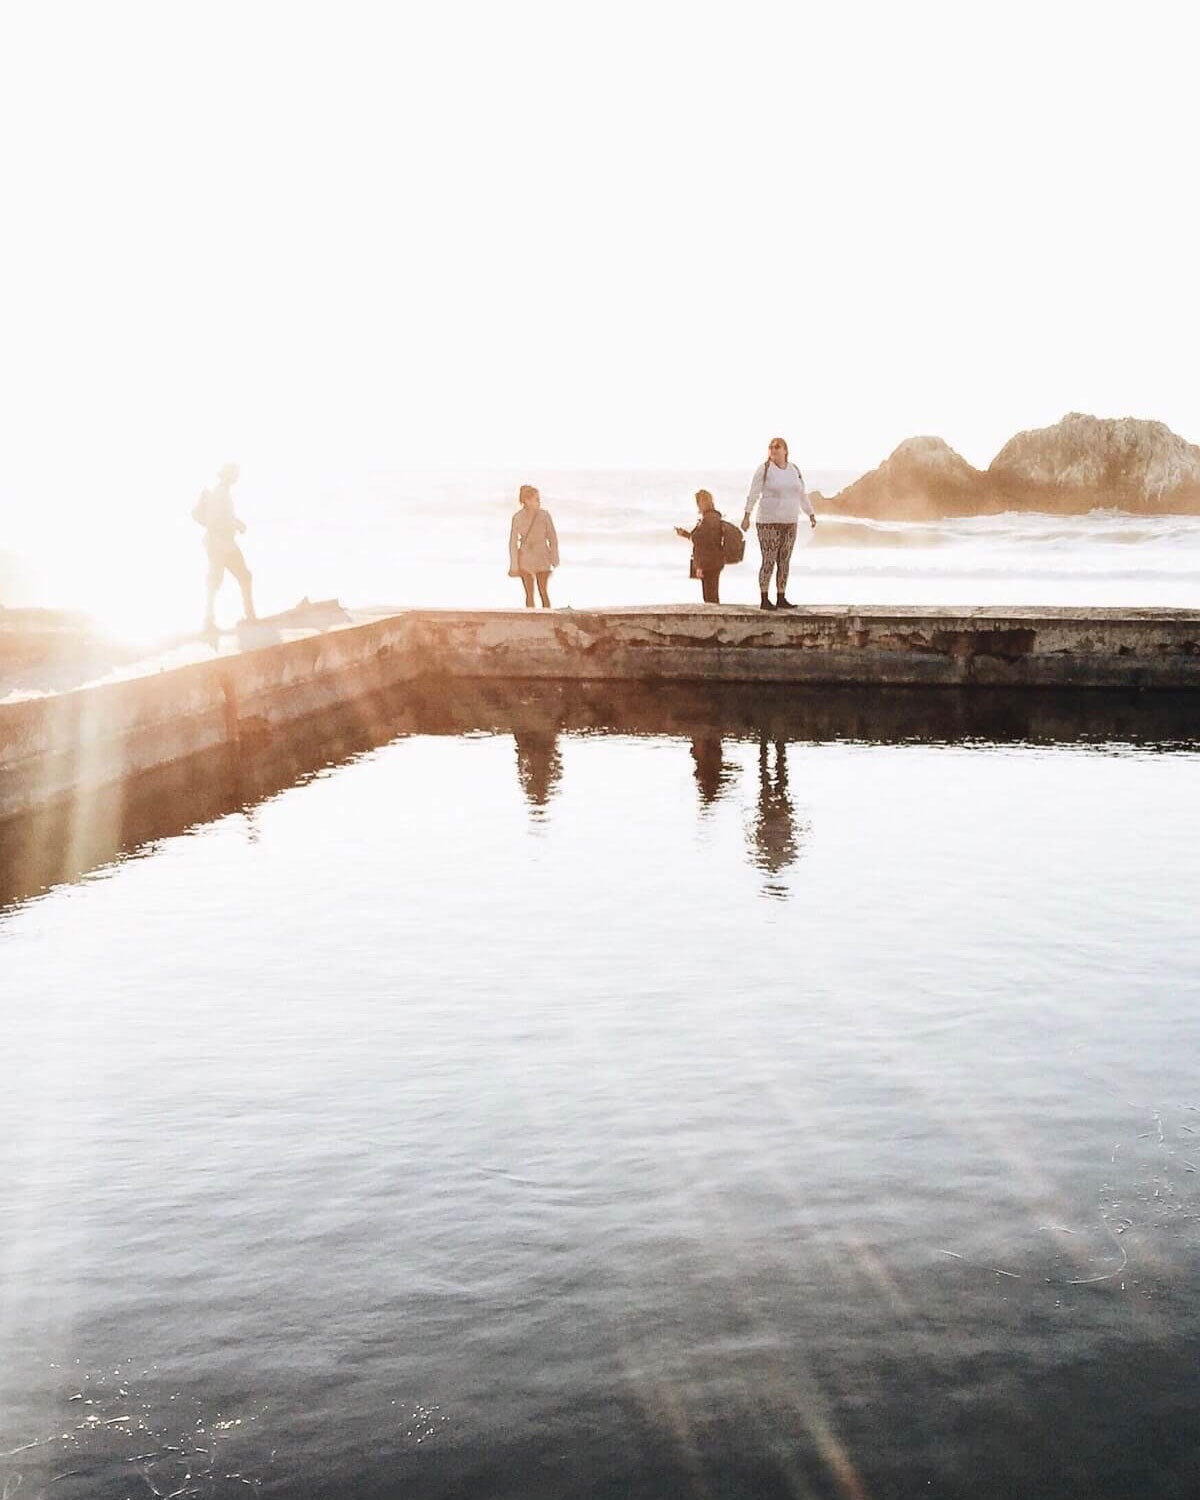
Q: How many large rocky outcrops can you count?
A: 2